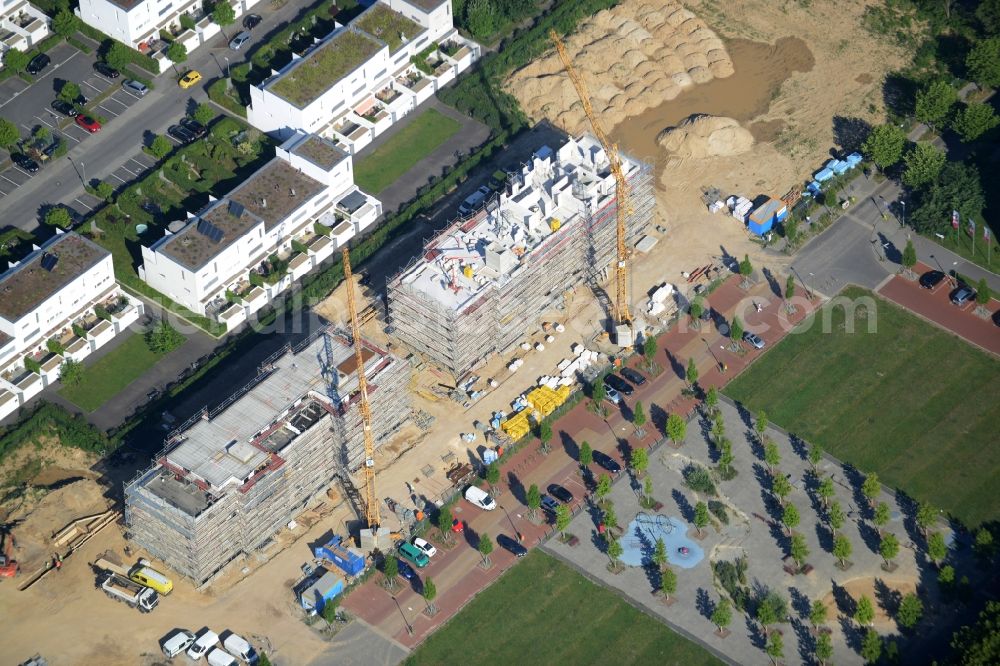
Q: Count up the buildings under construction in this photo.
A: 2